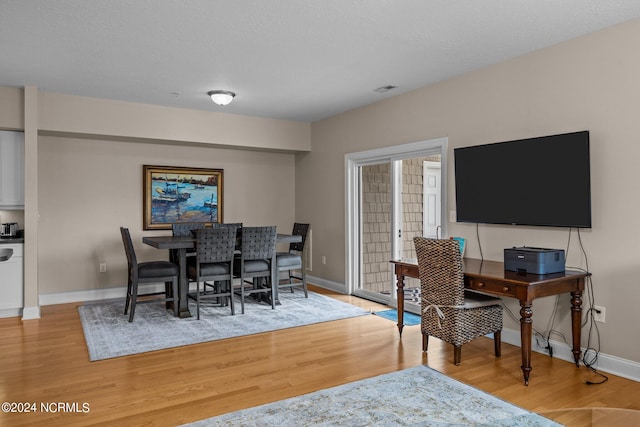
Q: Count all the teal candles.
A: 0